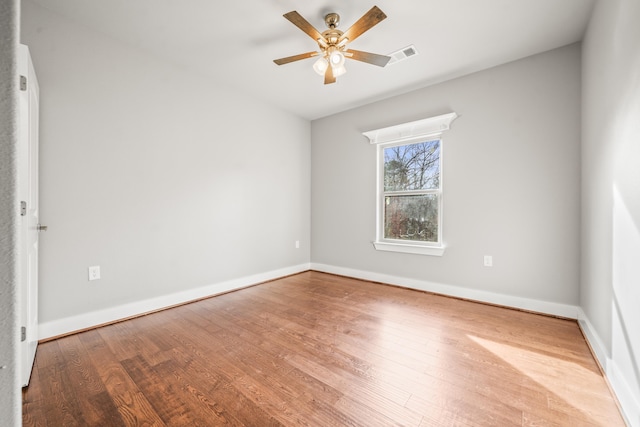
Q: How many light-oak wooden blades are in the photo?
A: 5